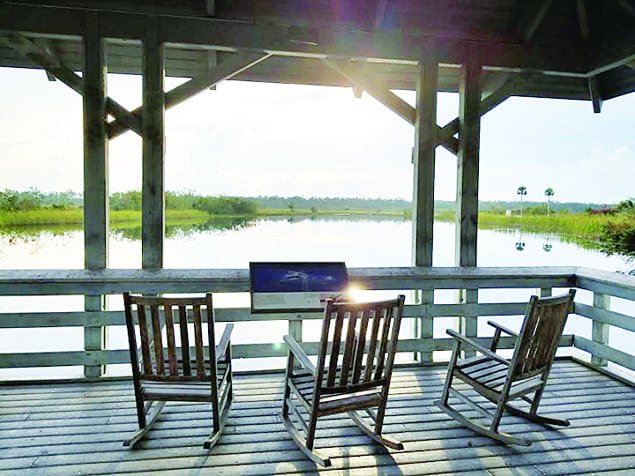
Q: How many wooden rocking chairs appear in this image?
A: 3